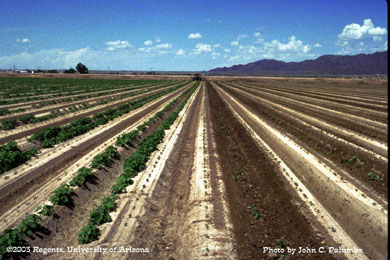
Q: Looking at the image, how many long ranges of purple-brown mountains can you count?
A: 1